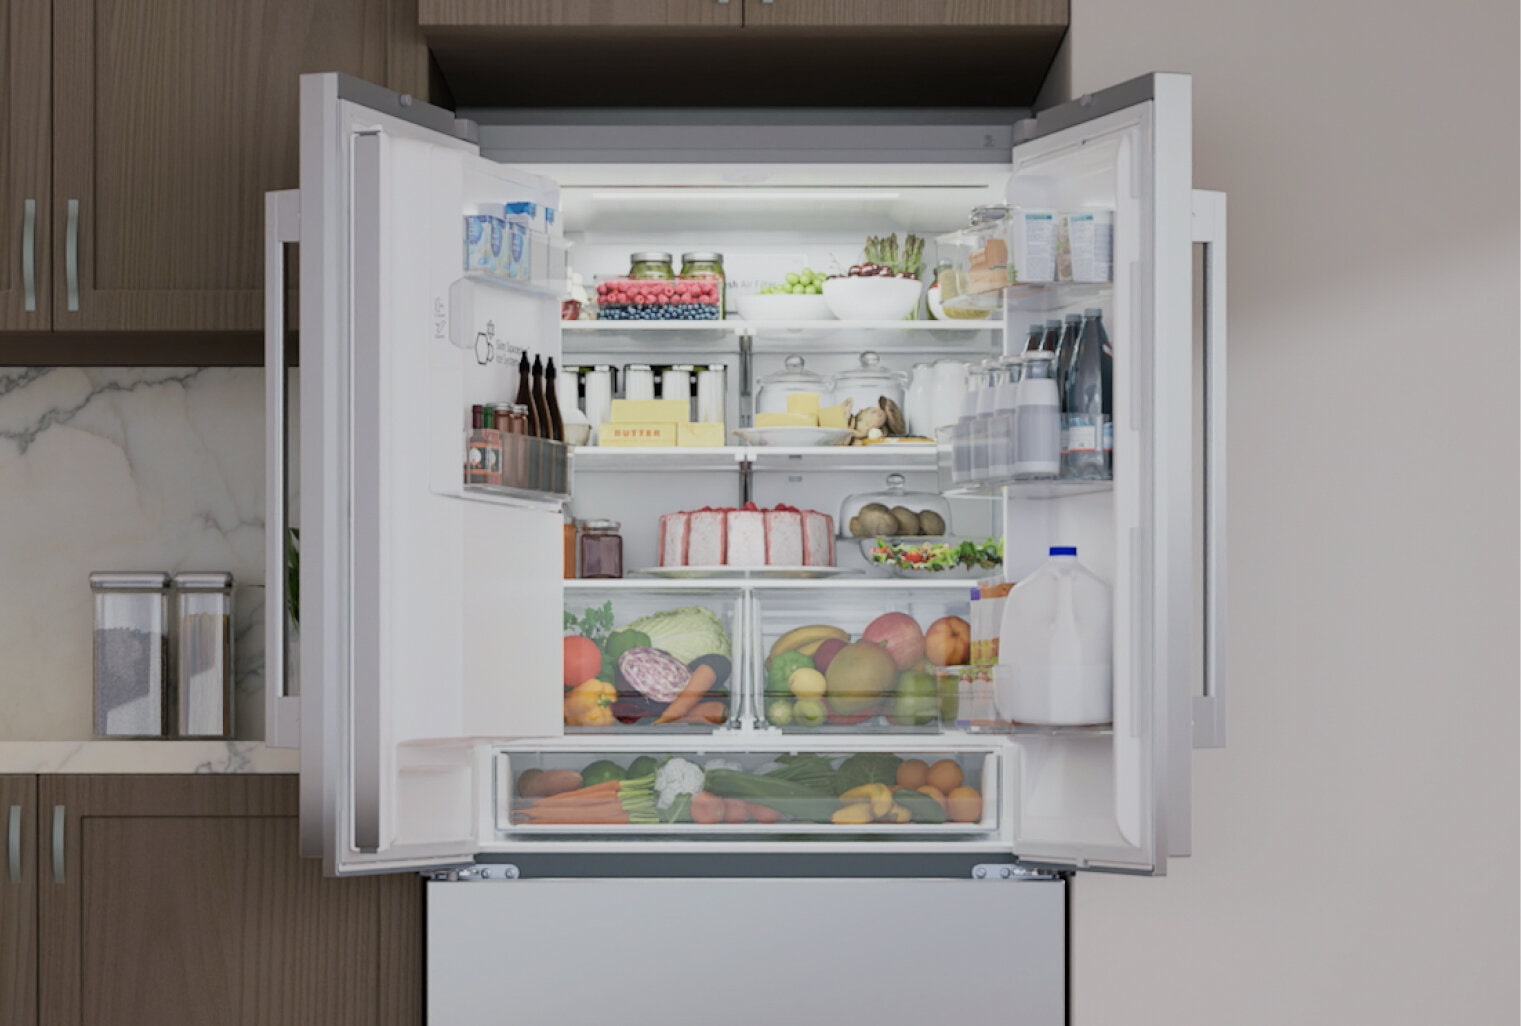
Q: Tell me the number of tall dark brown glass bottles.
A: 3